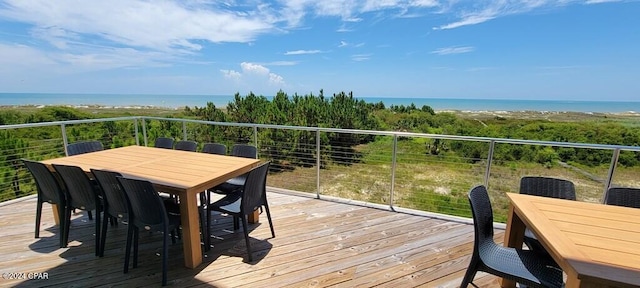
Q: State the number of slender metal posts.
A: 9